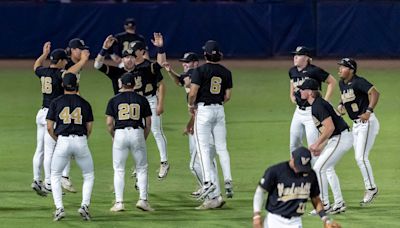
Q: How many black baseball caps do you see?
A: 13